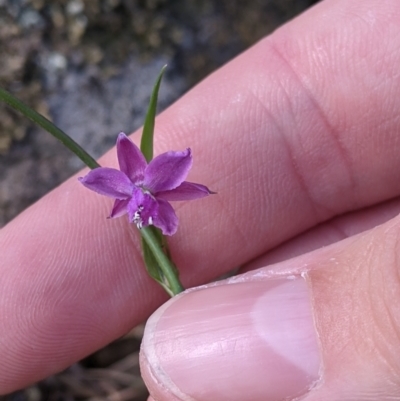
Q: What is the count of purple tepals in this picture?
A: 6